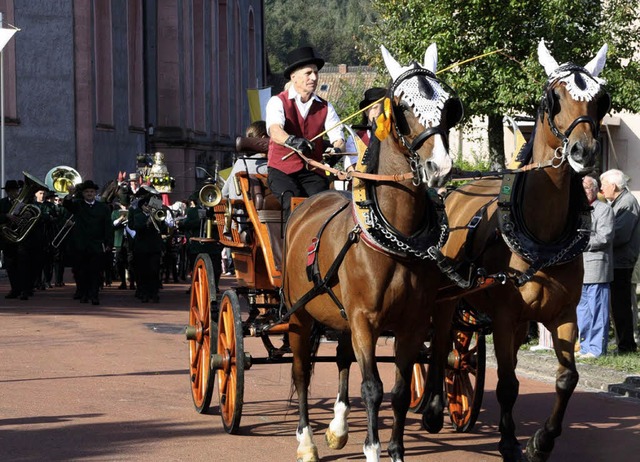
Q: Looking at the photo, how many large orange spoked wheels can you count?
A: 4